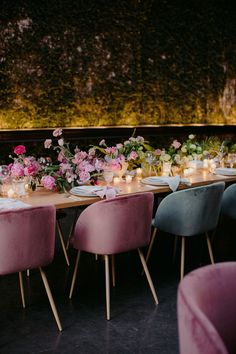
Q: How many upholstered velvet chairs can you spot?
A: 5